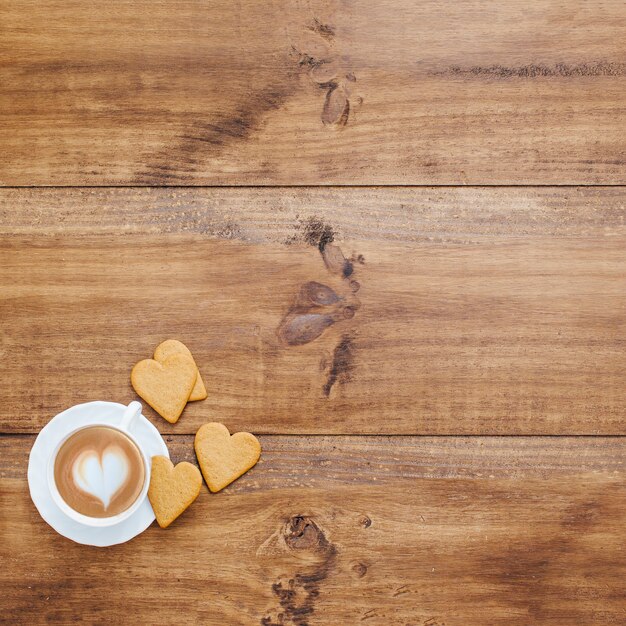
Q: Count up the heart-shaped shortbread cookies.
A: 4